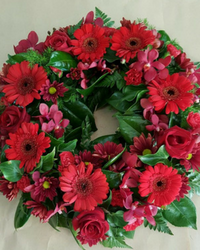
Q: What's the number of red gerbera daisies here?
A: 7